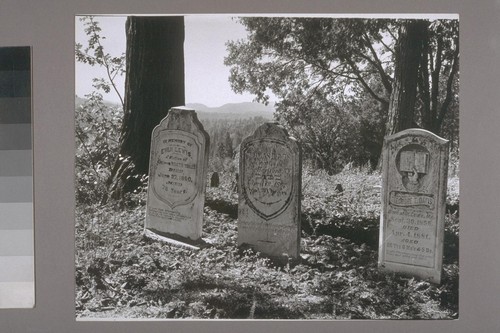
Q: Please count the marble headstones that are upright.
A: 3